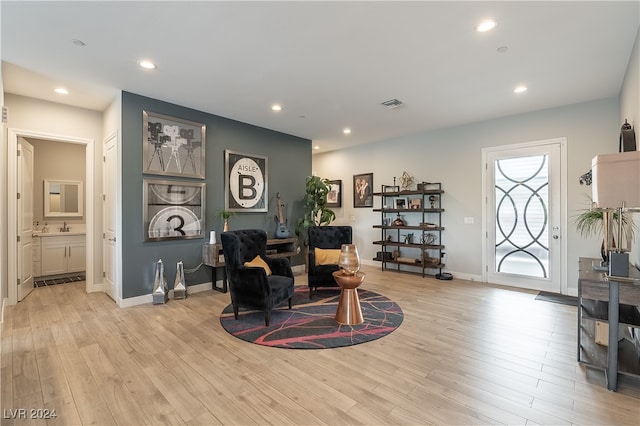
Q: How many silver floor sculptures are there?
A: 2